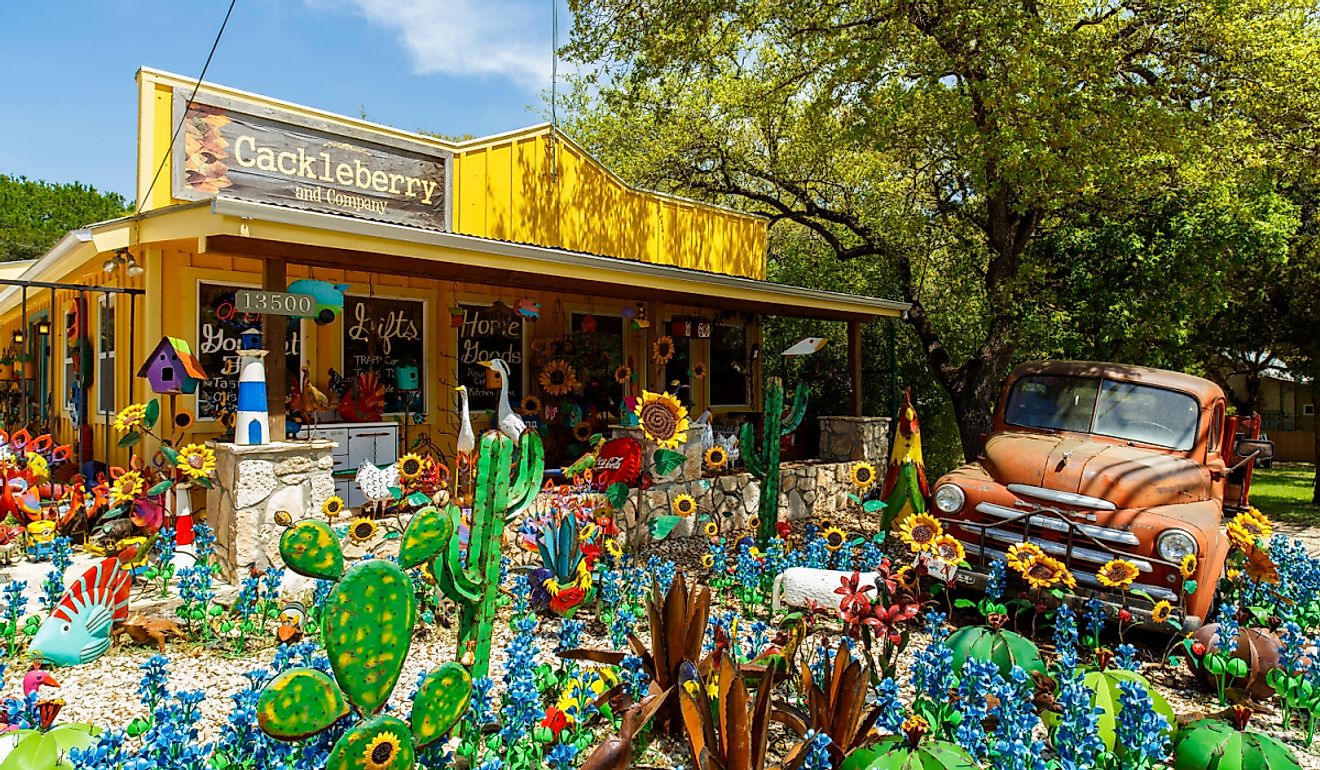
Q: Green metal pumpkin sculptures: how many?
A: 5